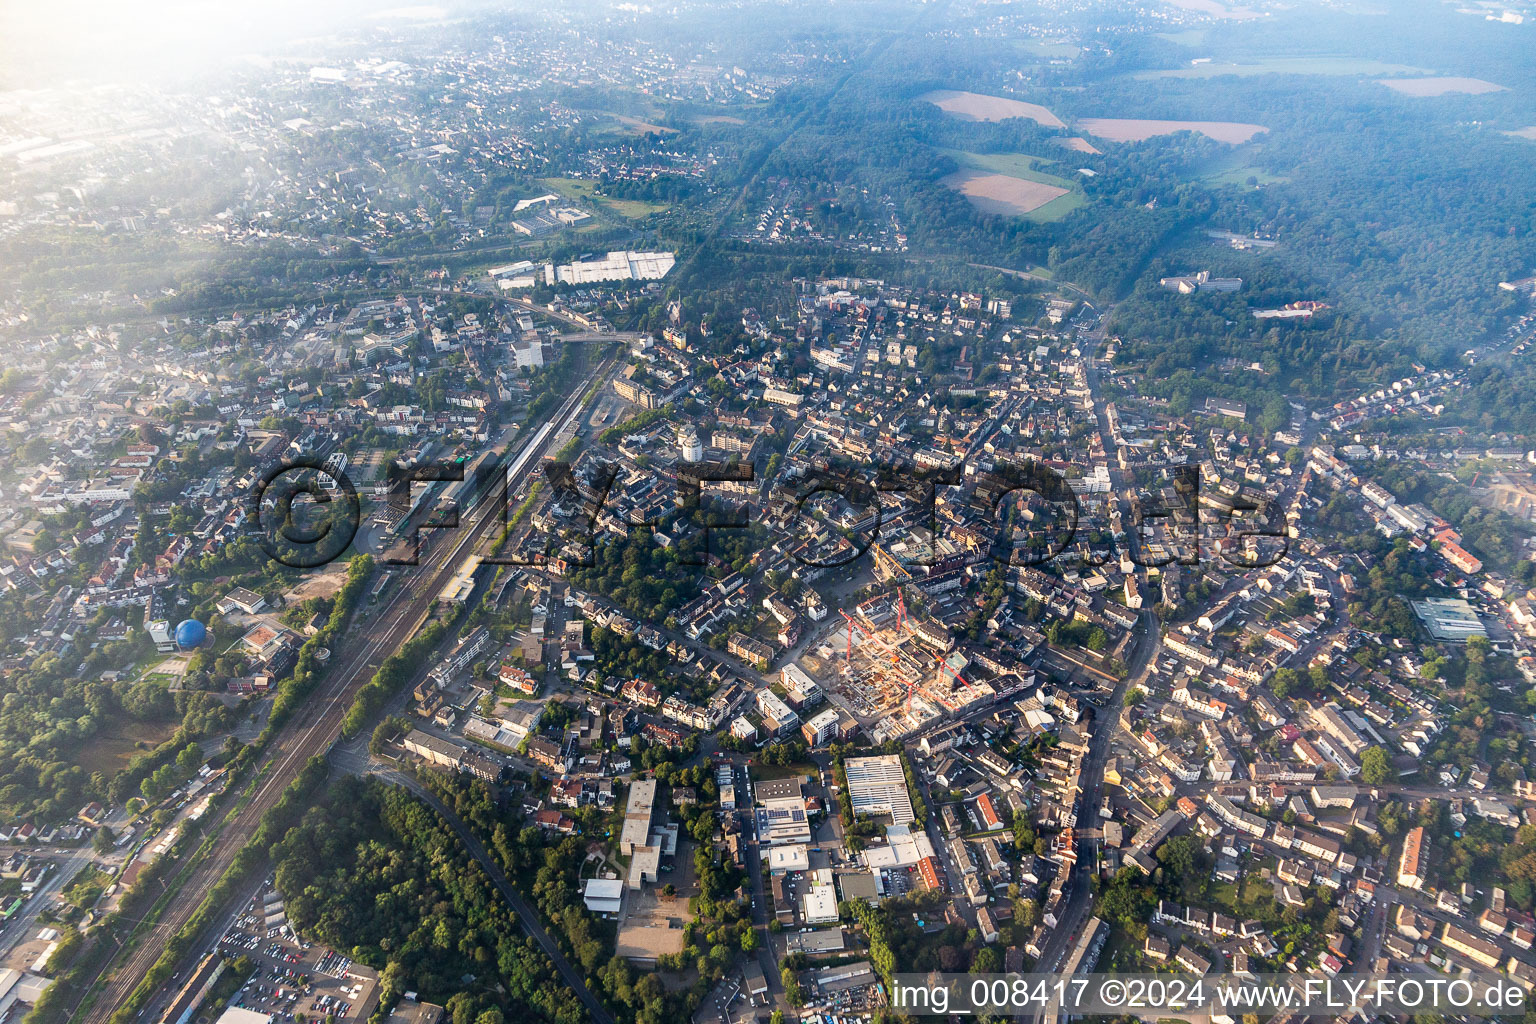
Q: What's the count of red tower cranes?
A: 4